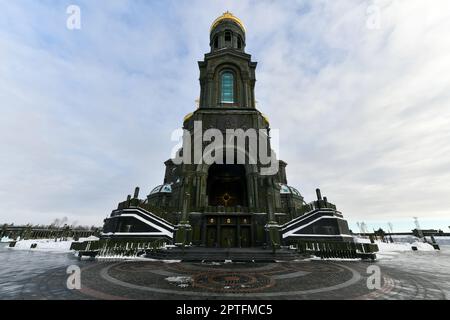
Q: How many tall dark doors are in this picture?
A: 3